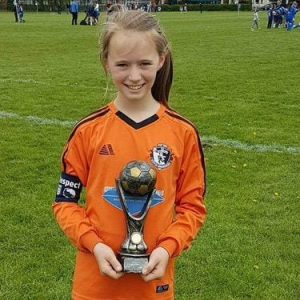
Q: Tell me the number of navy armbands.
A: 1